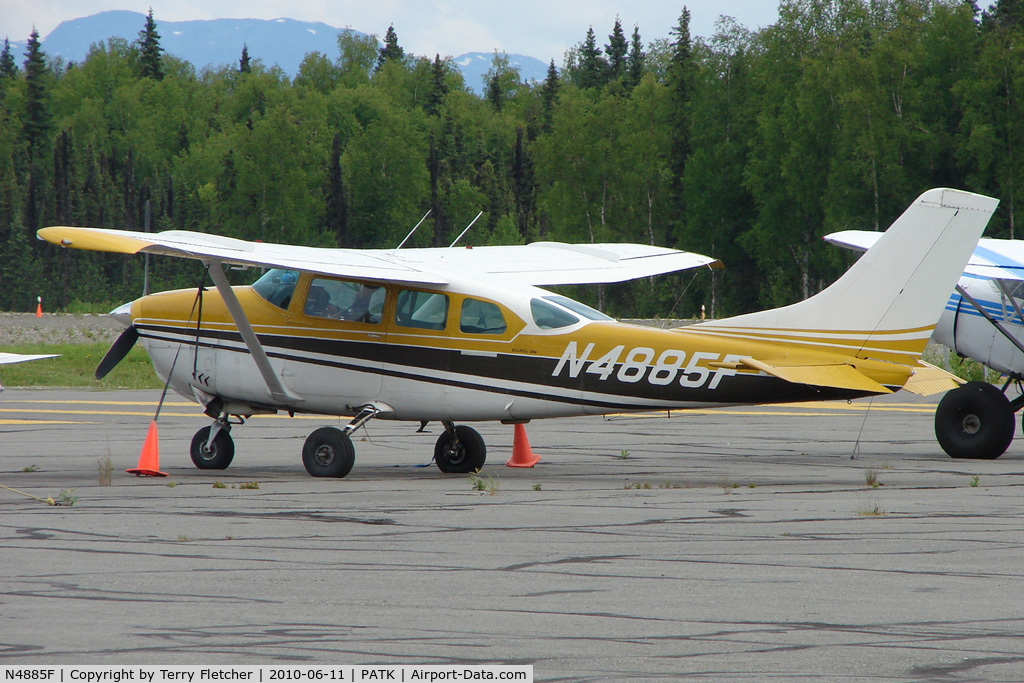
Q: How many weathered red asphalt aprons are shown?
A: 0